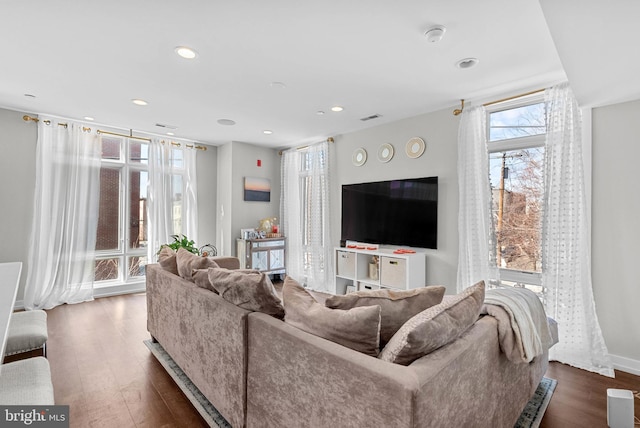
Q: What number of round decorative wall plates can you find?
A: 3